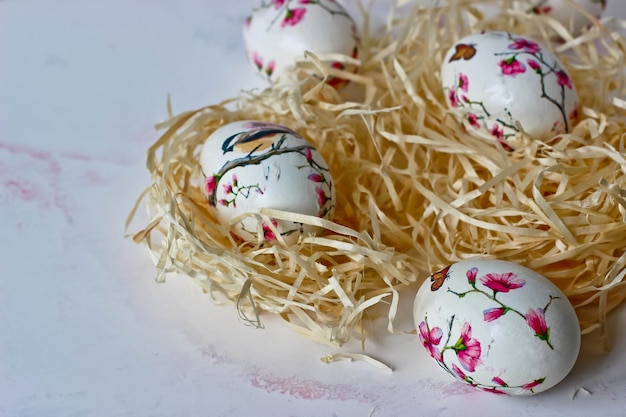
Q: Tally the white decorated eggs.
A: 5